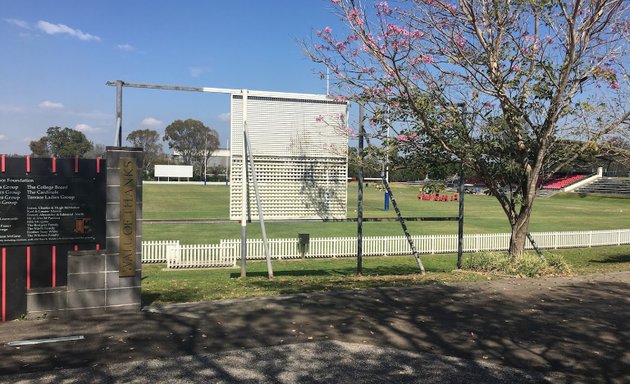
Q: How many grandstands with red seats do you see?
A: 1